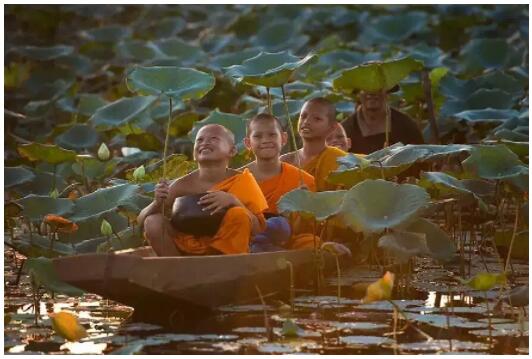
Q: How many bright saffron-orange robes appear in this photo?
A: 3